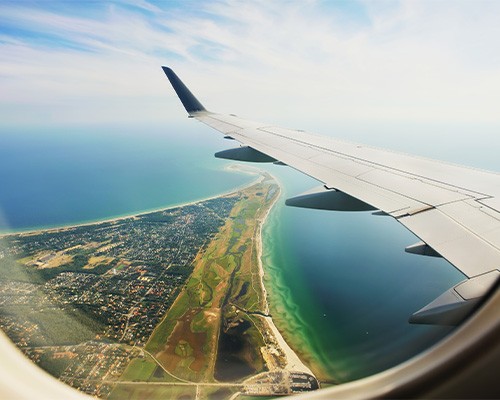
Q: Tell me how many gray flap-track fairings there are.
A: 4